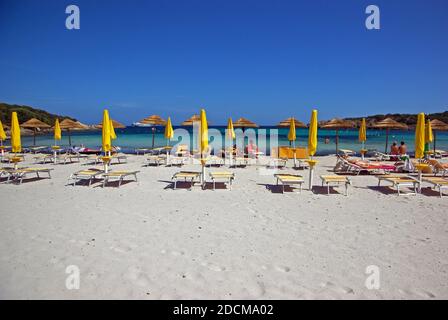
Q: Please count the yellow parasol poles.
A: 13